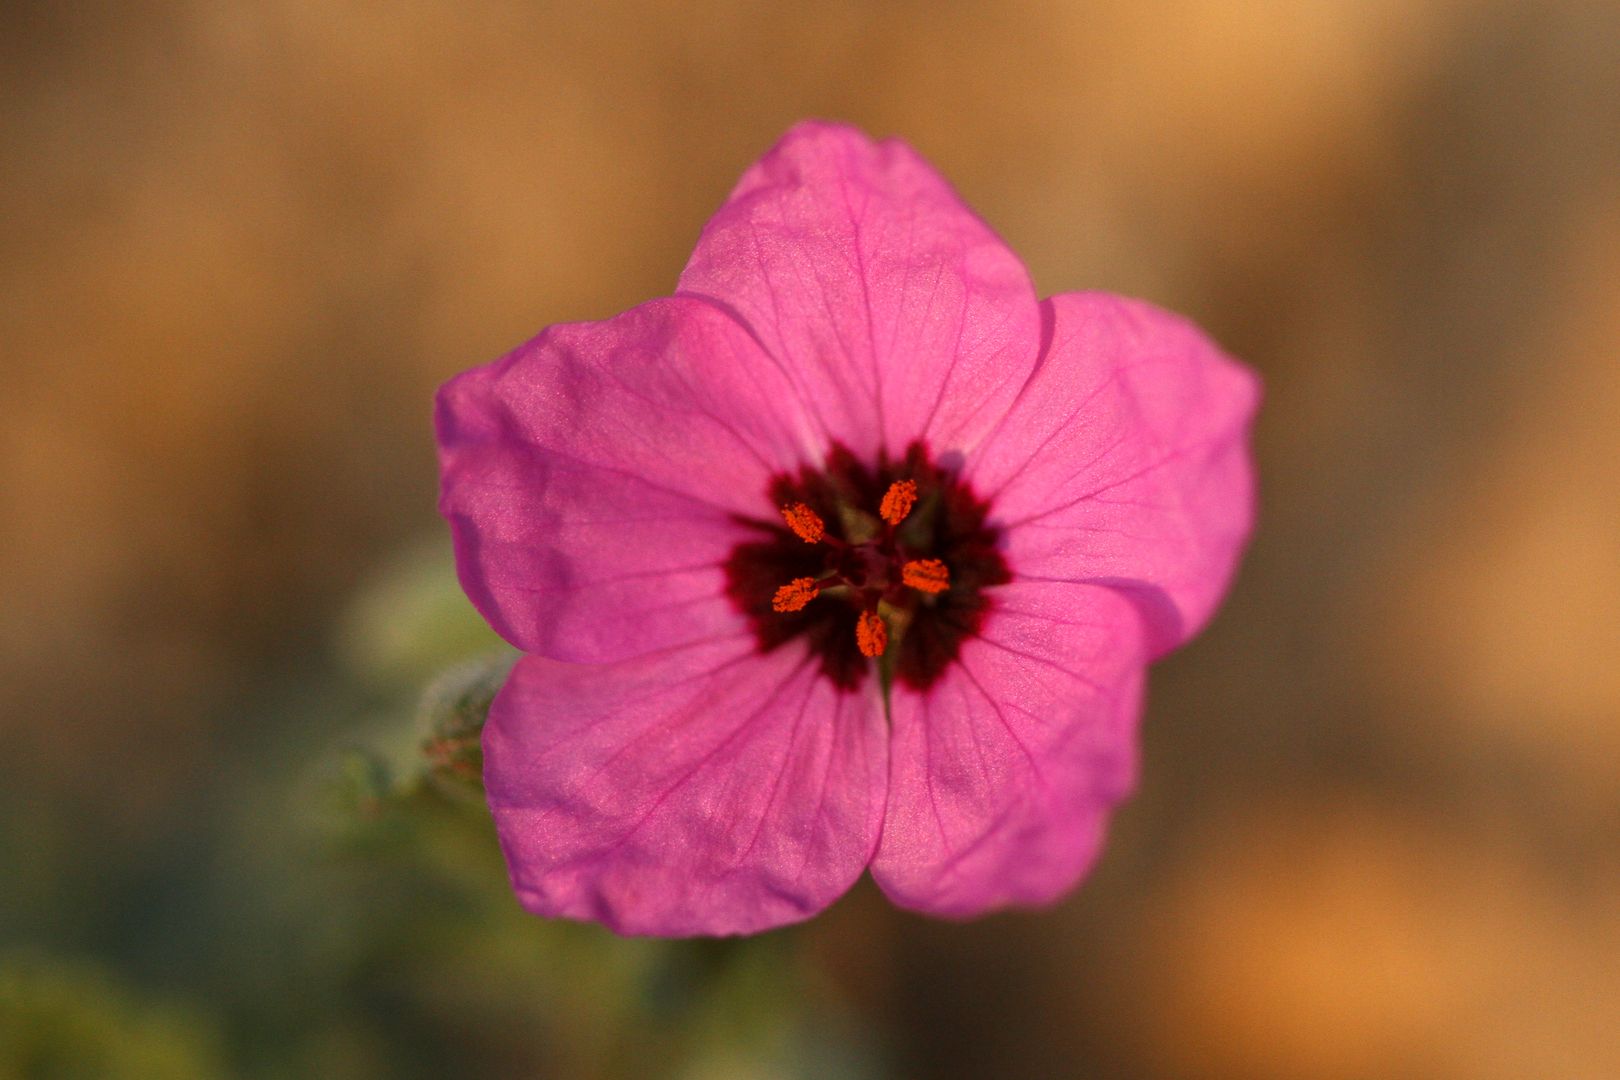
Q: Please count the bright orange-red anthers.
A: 5